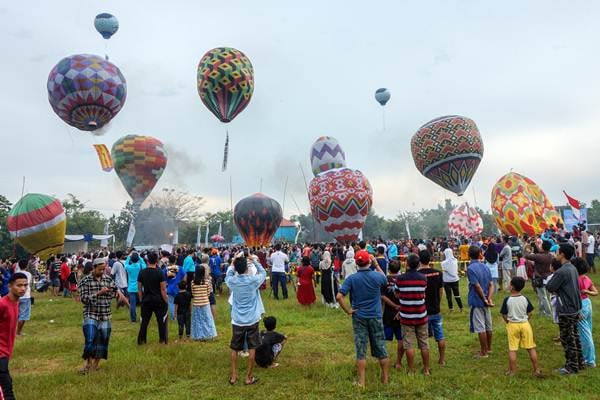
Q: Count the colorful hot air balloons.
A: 12